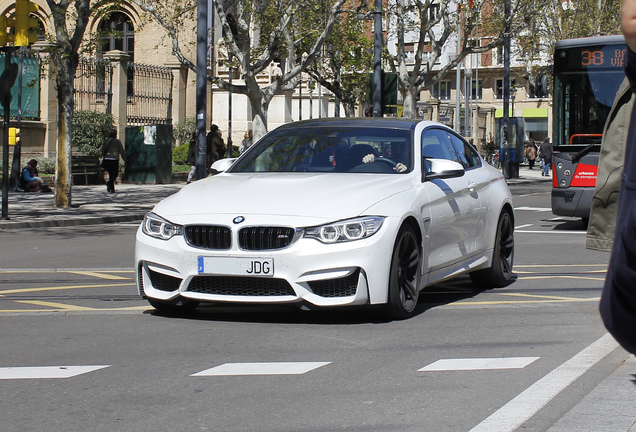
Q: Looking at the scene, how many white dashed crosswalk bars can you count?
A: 3